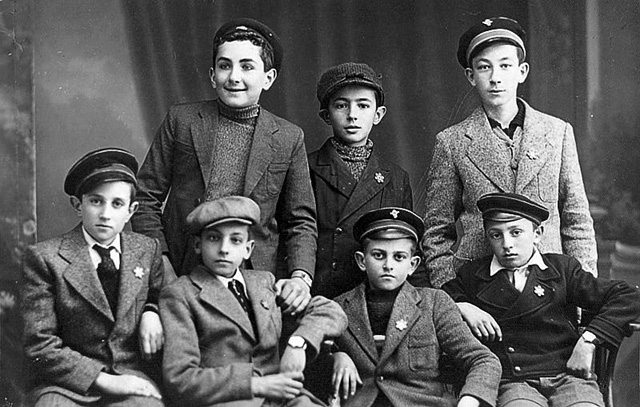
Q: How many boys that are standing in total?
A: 3